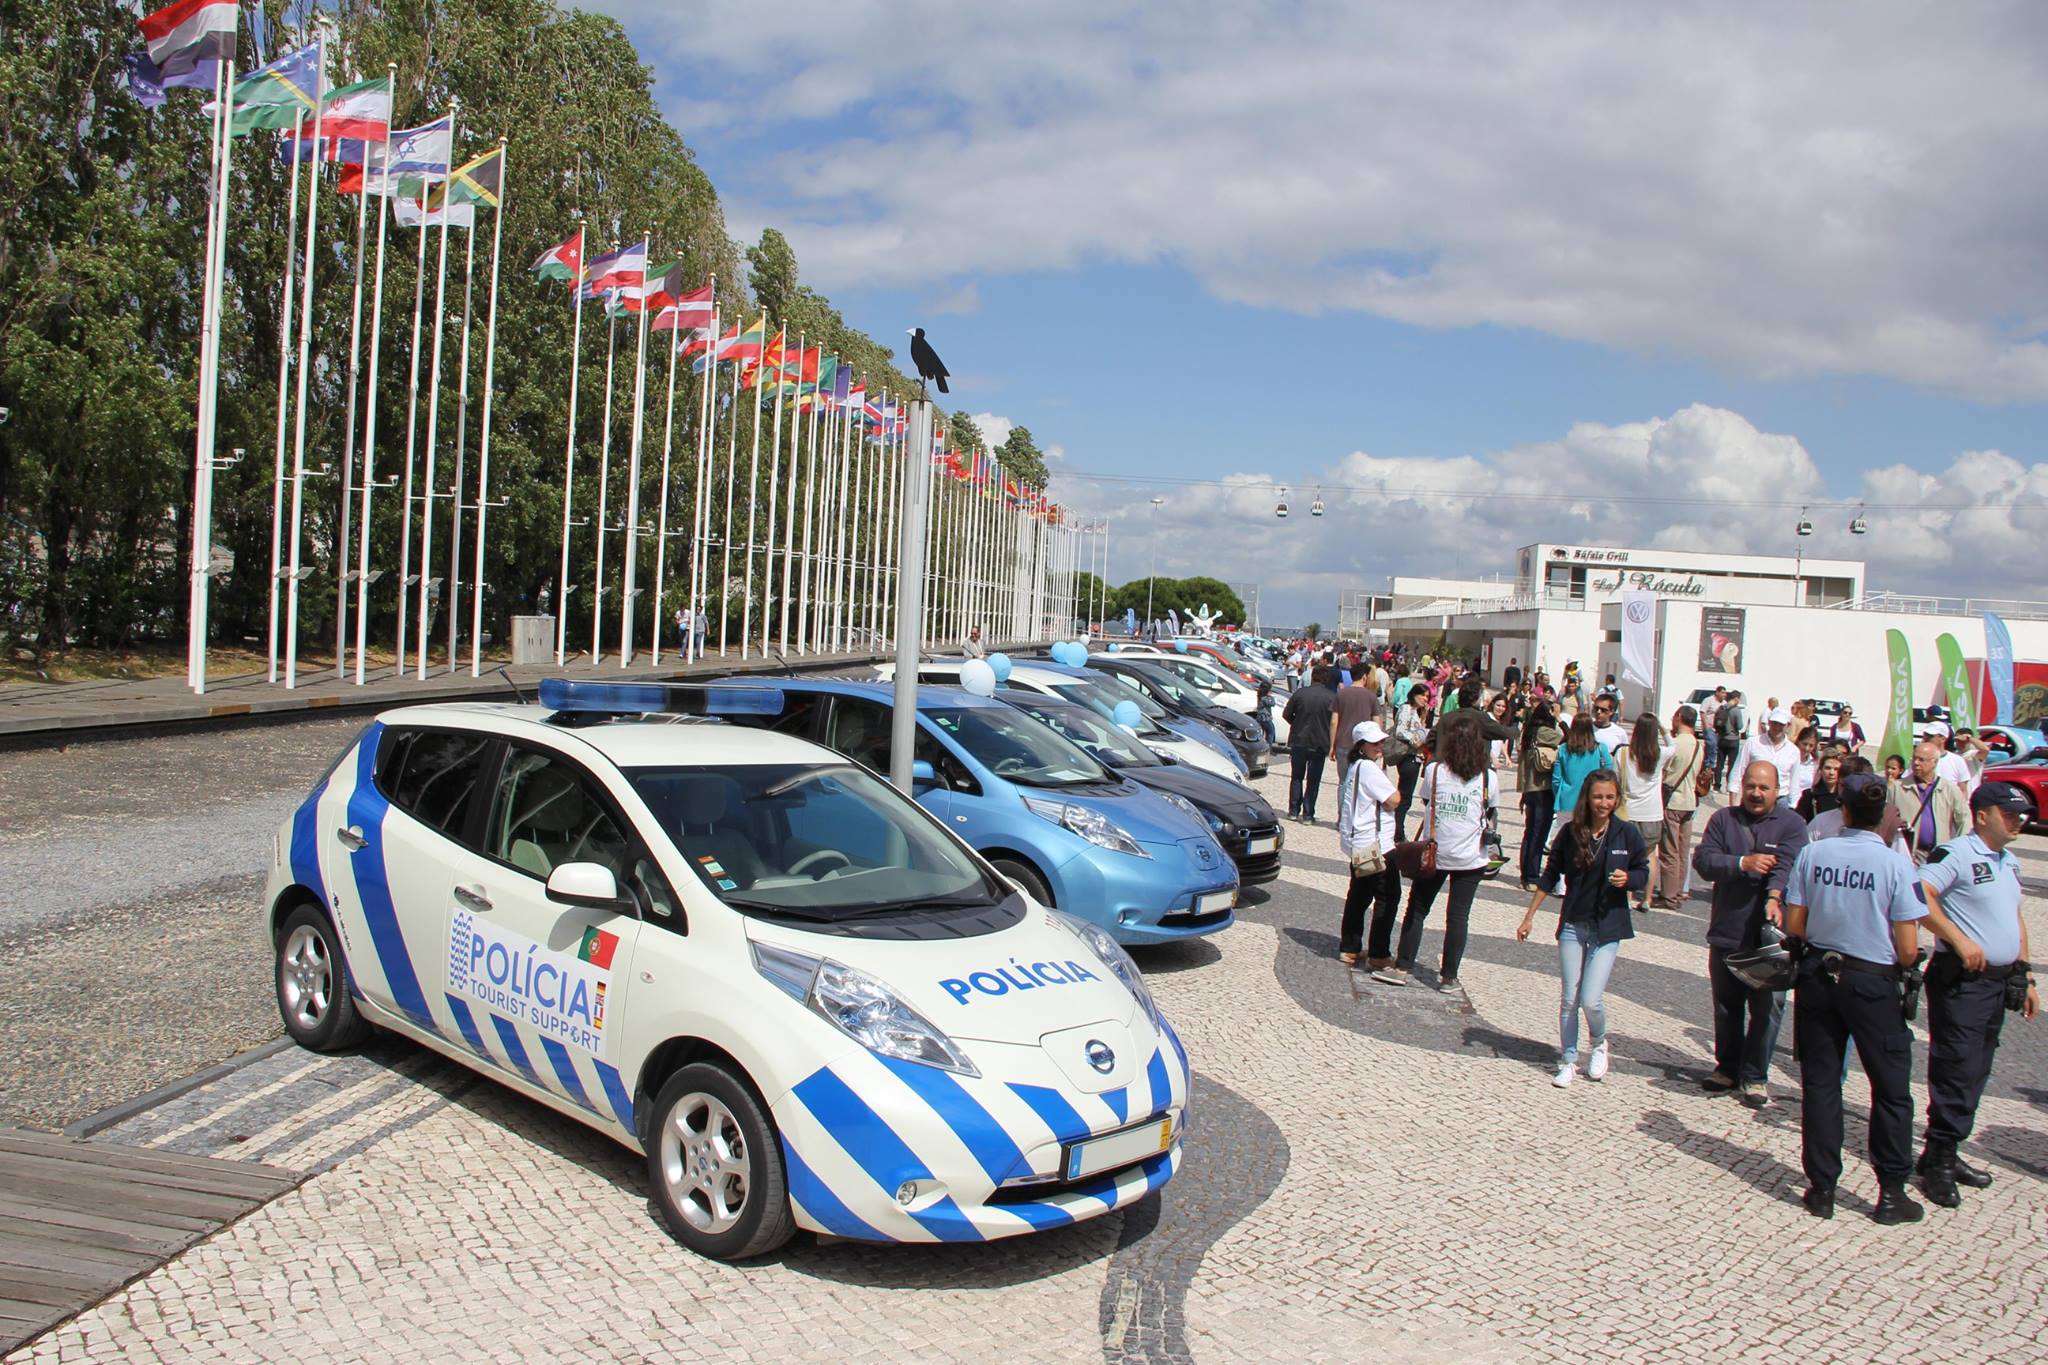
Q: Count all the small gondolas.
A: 4